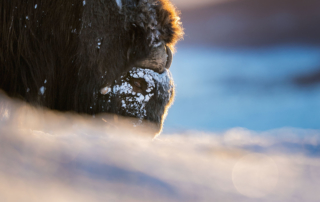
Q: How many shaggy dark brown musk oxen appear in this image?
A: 1